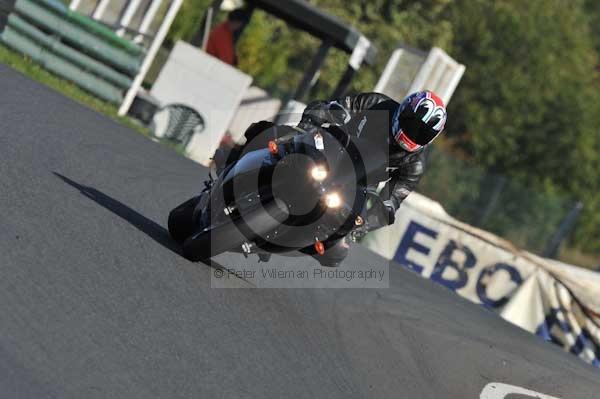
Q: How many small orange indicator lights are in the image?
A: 2